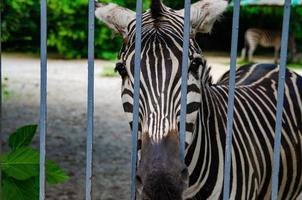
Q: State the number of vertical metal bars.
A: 6